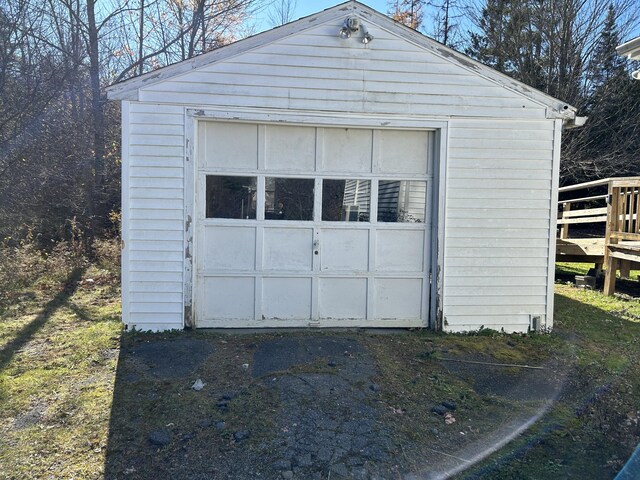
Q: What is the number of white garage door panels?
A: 12